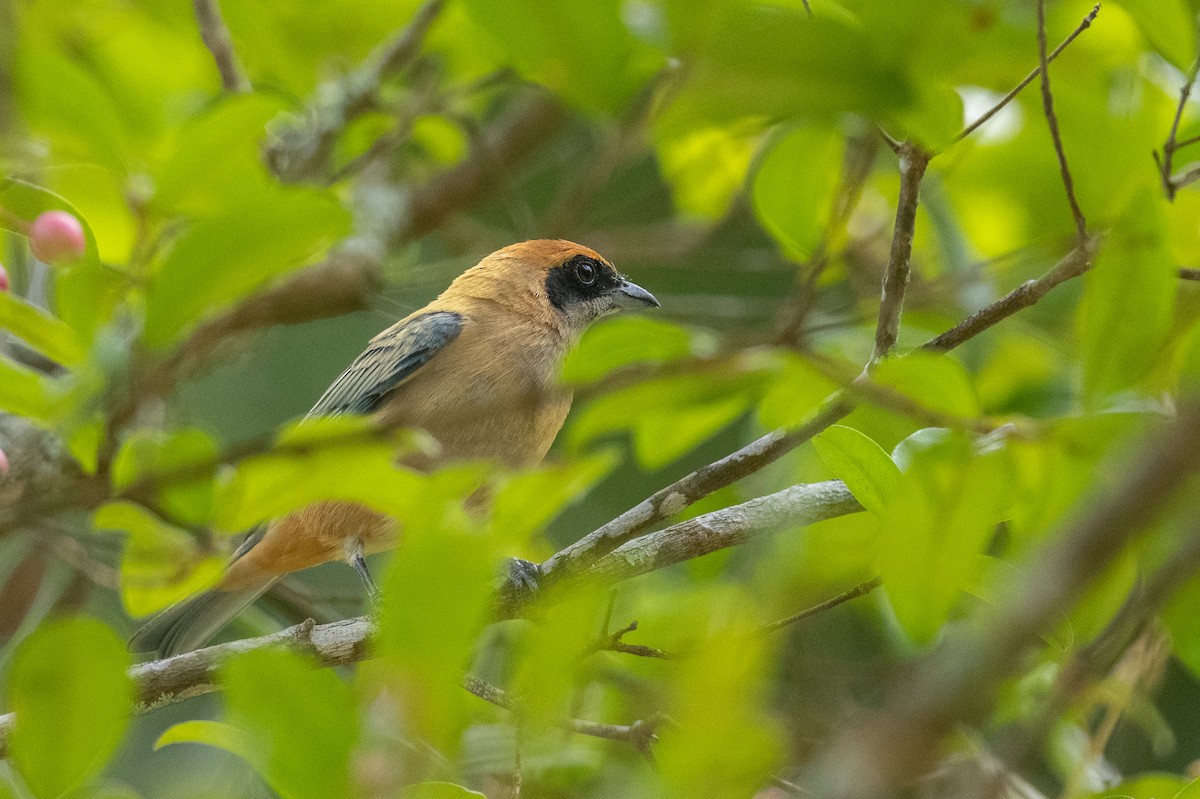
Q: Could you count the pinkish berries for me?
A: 3